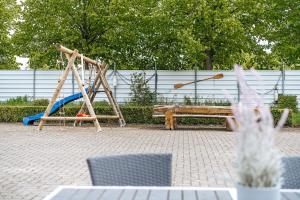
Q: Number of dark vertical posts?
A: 7